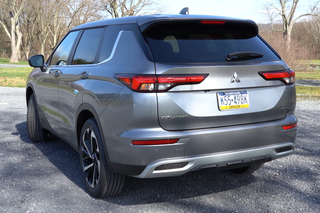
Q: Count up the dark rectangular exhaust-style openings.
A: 2